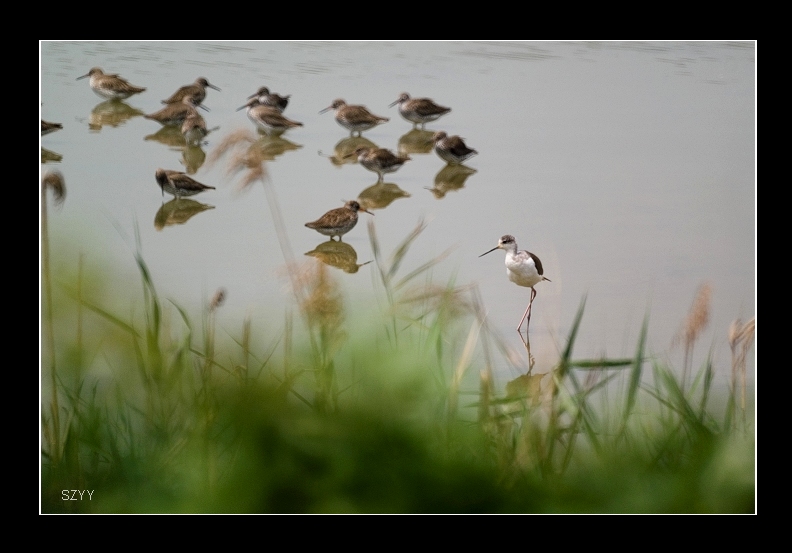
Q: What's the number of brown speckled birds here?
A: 13